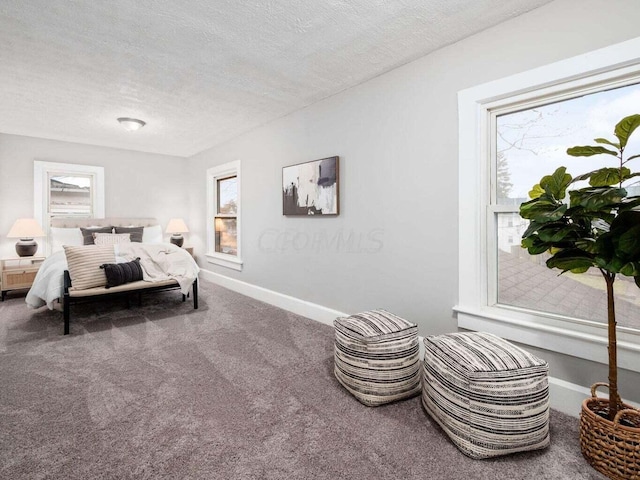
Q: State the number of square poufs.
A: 2